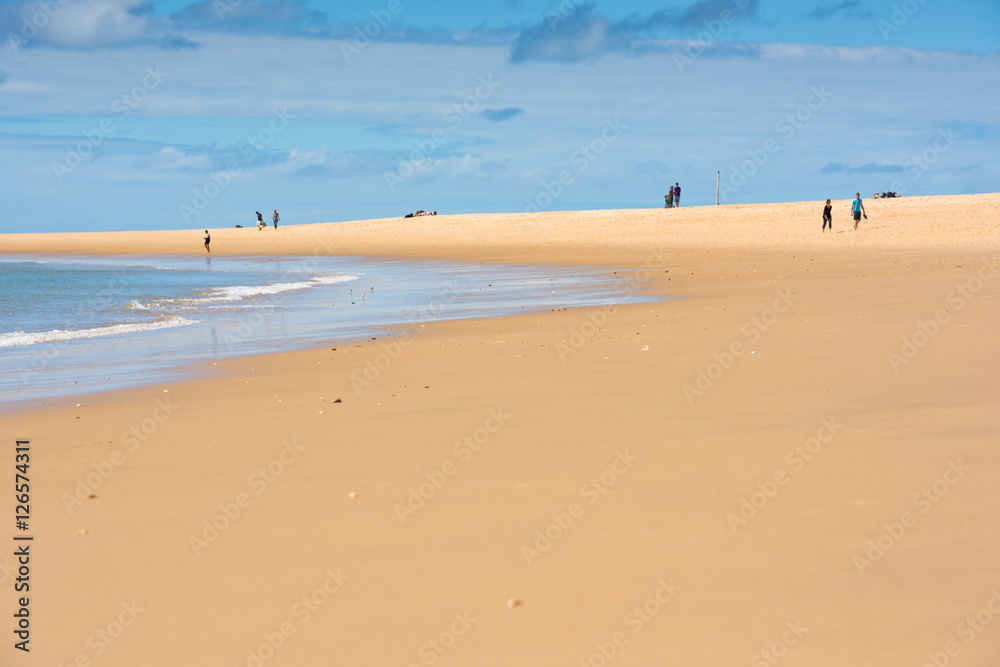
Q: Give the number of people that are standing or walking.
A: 7